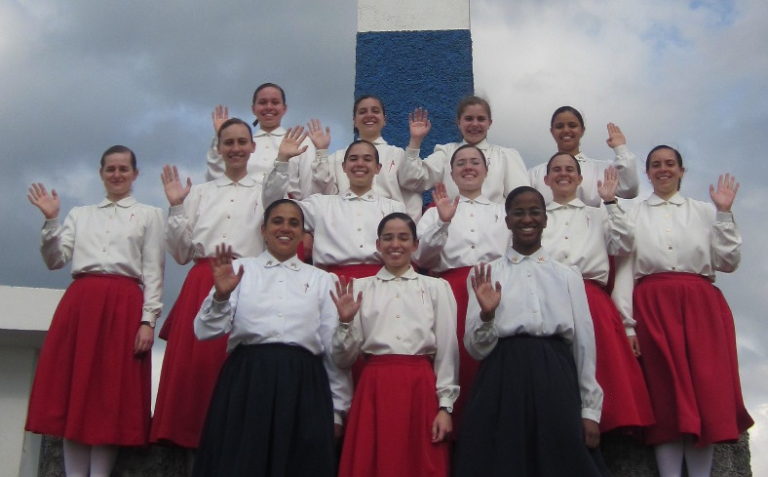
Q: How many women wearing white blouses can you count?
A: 13